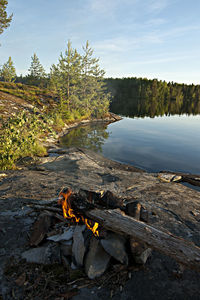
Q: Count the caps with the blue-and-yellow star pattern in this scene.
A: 0